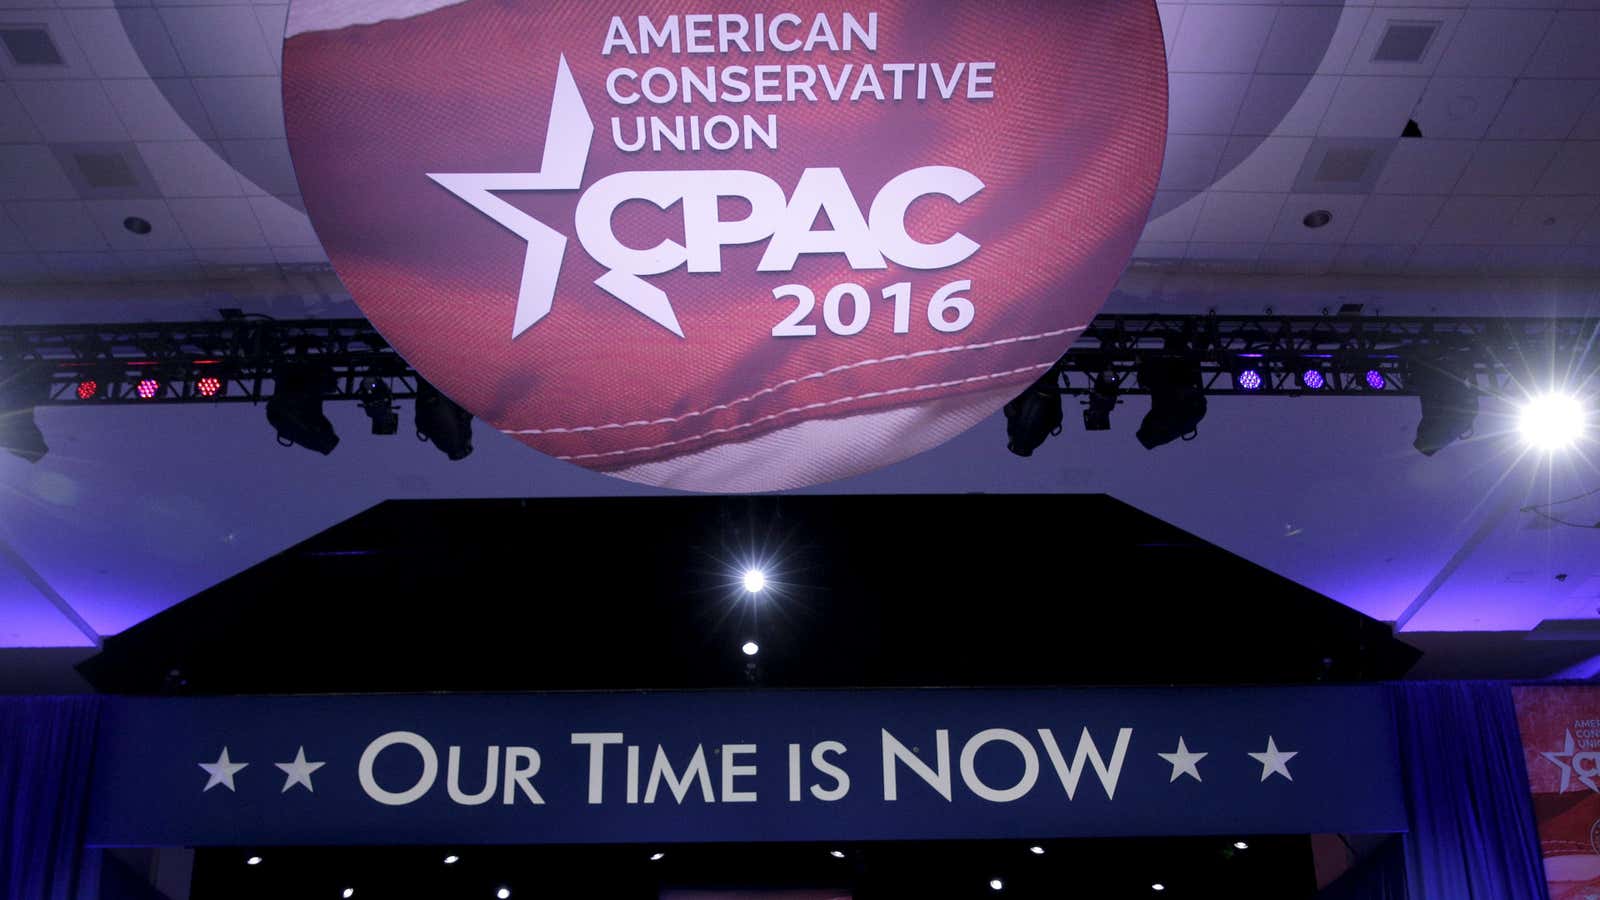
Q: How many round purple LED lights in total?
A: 3